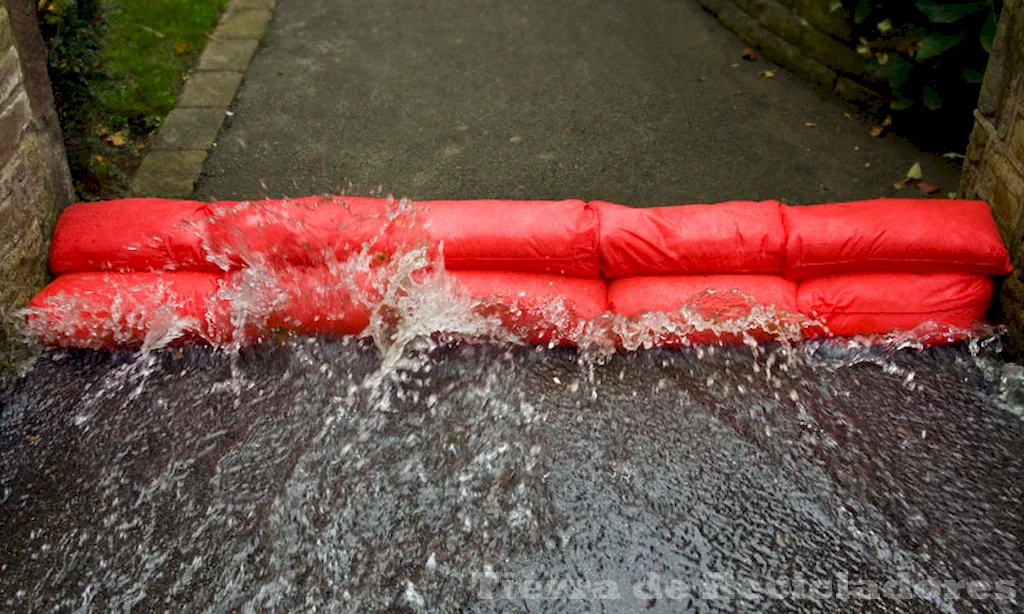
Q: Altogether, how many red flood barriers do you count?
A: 10